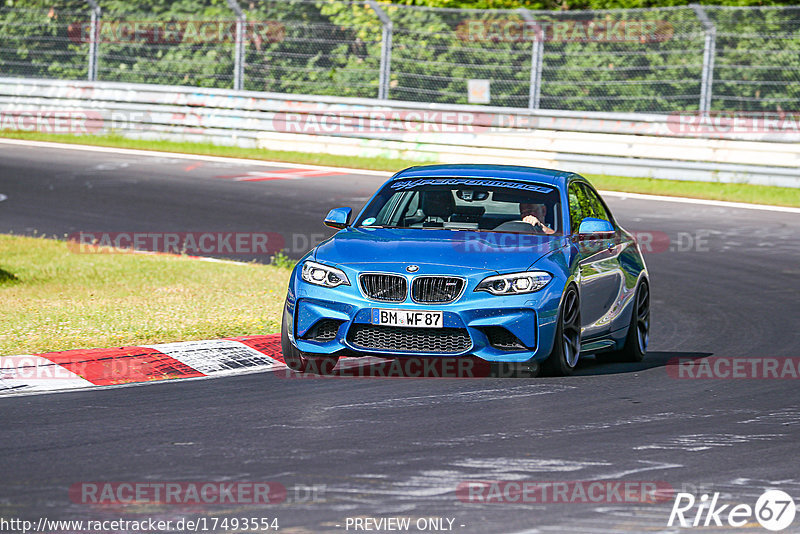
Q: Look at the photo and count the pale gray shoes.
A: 0